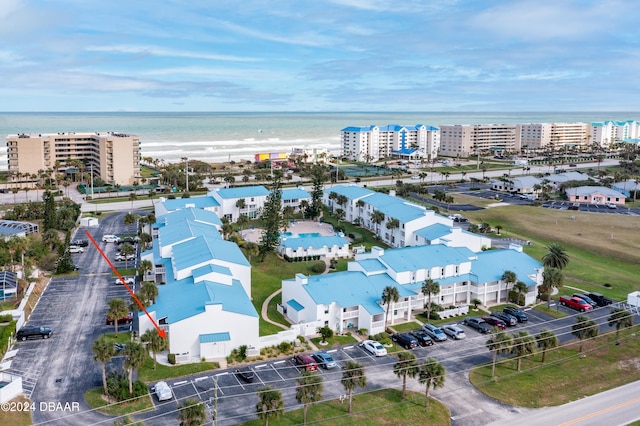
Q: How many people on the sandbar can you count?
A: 0